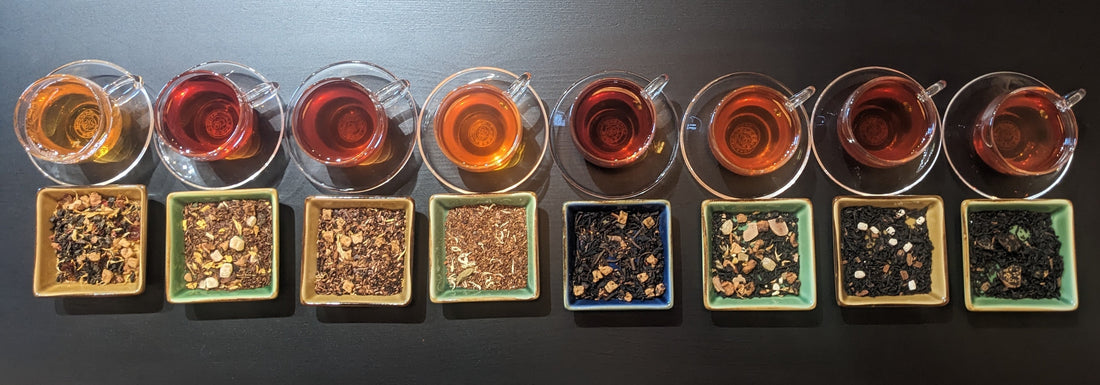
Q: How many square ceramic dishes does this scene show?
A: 8